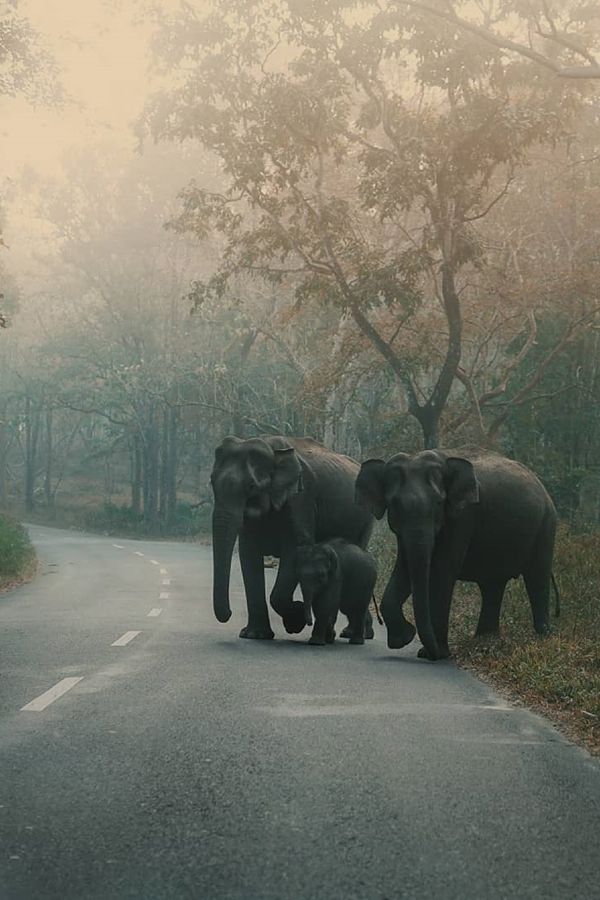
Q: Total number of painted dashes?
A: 9